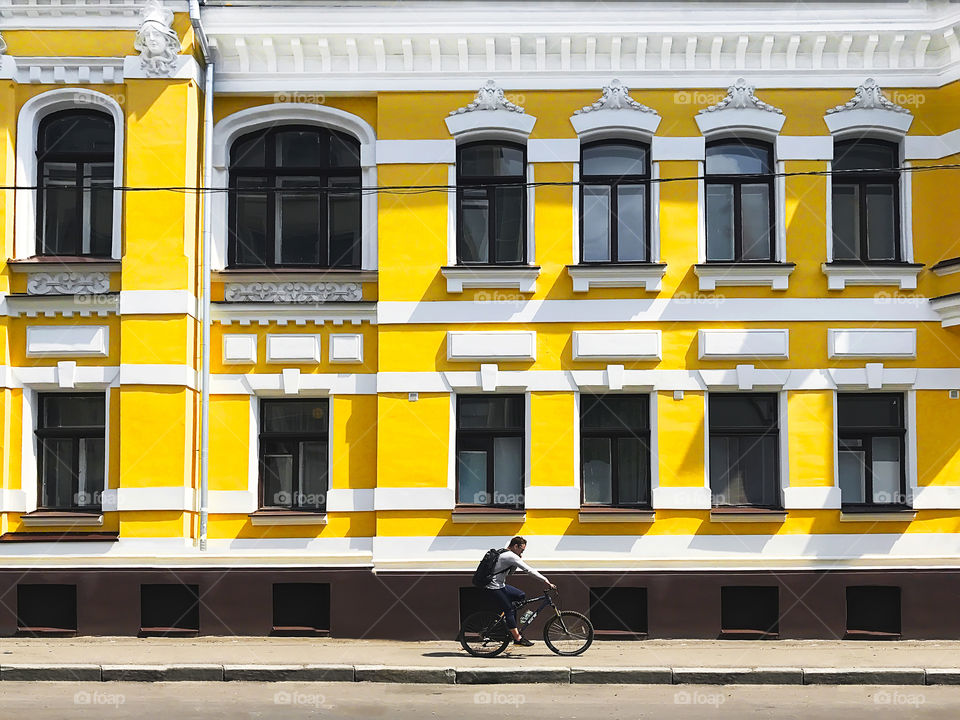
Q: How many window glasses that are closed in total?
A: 12